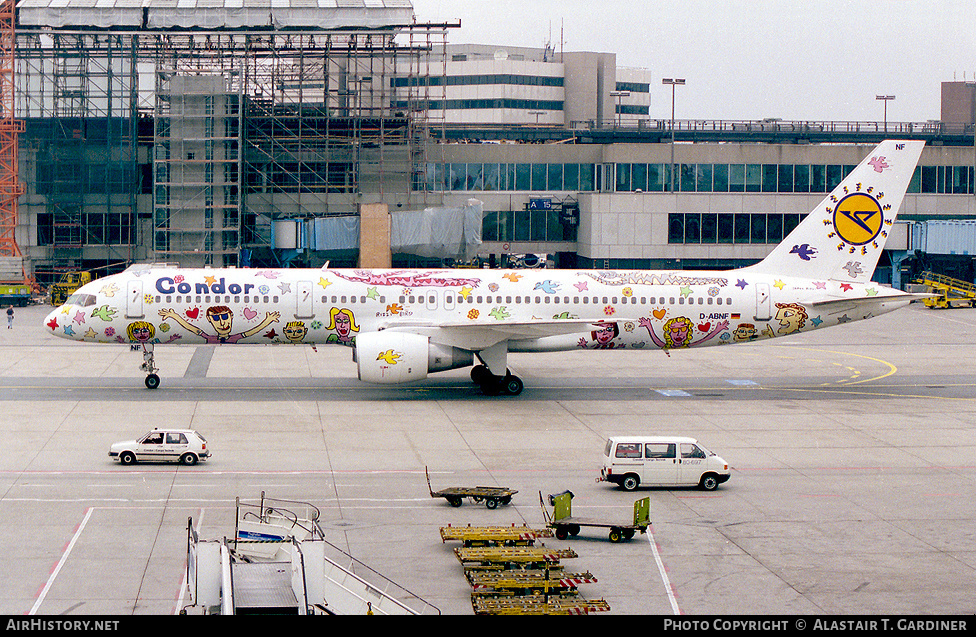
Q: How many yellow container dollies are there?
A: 4